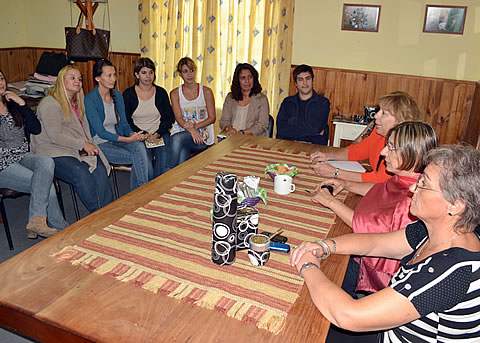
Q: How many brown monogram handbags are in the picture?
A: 1